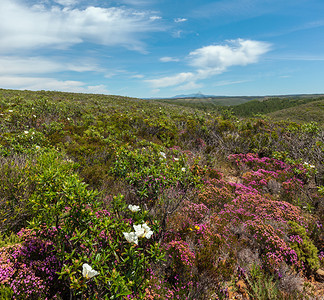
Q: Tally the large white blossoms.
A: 4